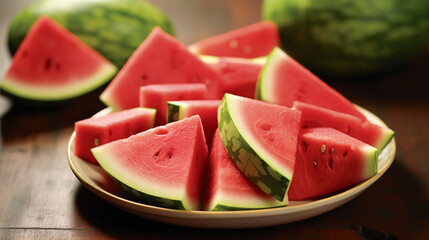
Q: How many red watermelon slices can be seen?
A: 13